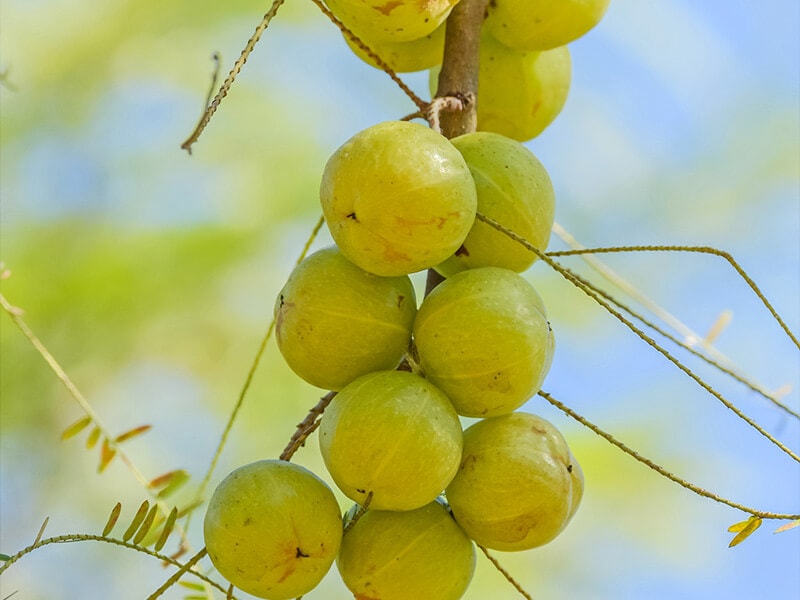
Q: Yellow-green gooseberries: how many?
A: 12